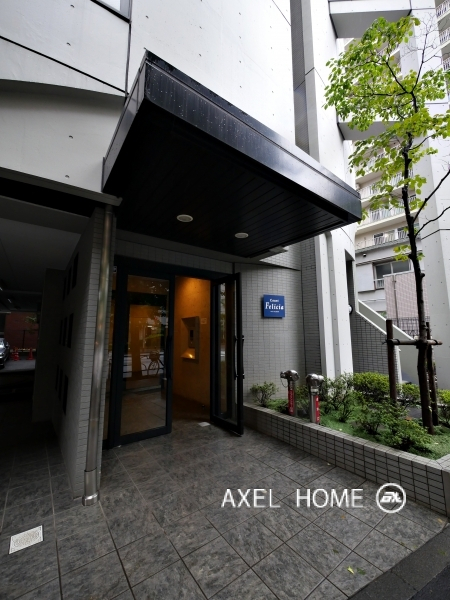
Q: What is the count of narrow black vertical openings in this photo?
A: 9